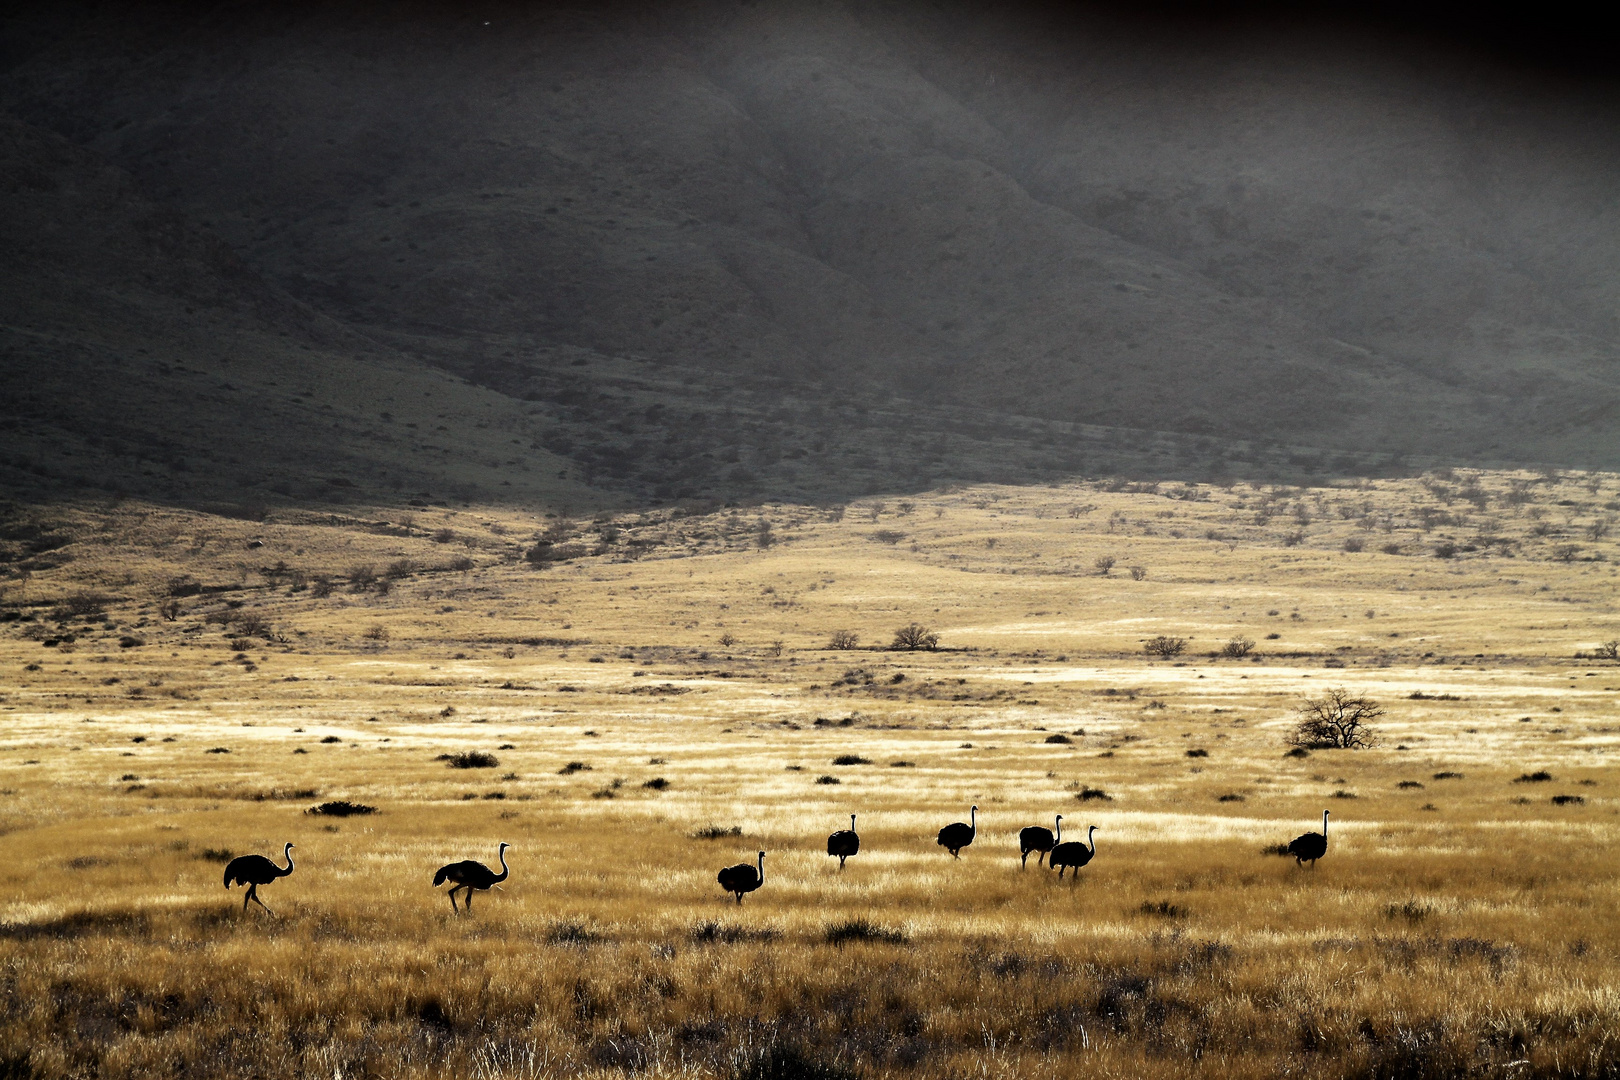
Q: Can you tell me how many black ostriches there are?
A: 8